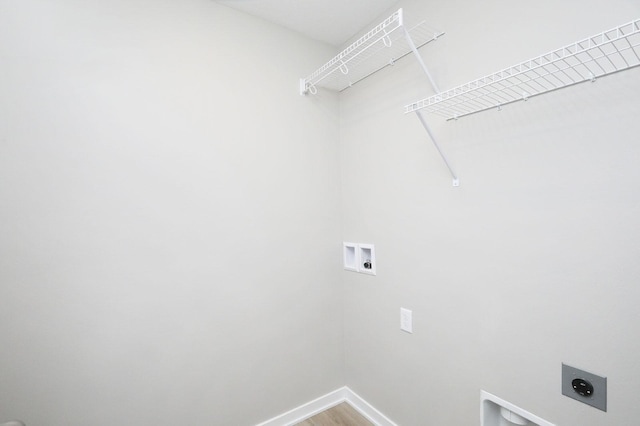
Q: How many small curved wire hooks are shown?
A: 3